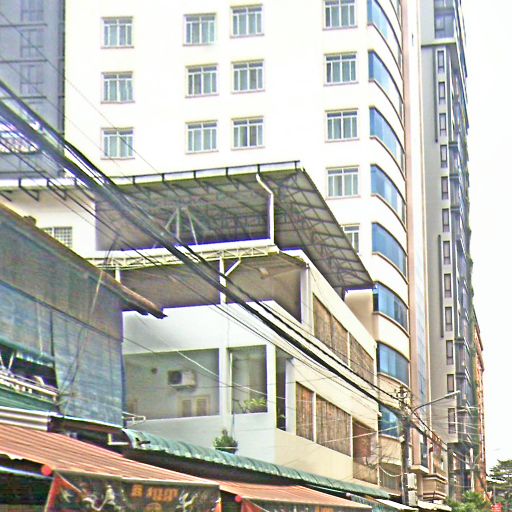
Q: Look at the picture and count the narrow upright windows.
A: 12